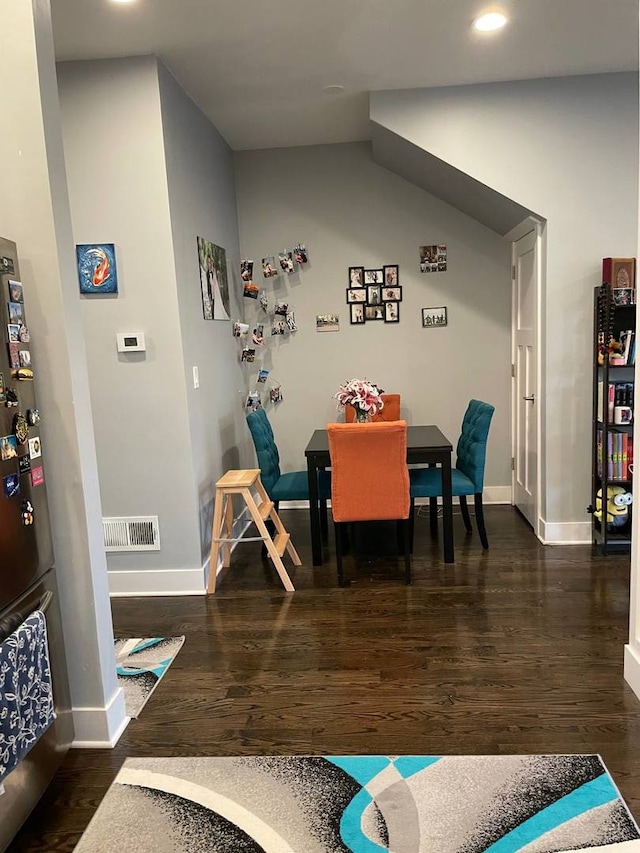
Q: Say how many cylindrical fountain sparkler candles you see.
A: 0